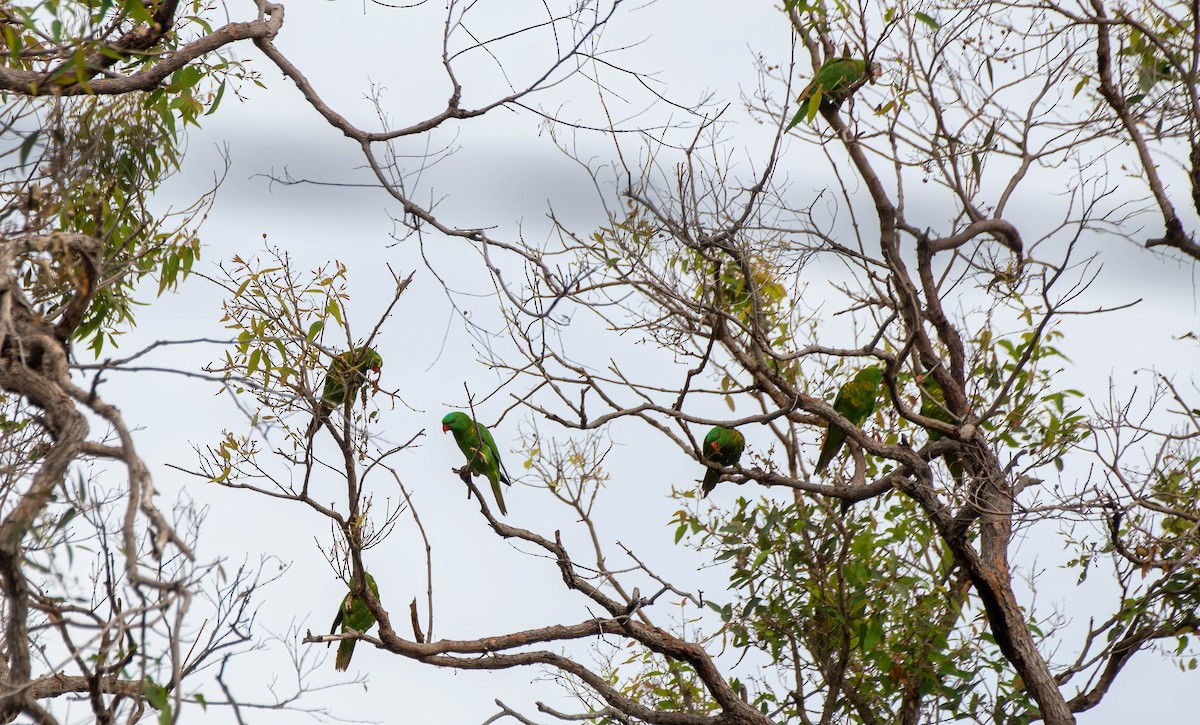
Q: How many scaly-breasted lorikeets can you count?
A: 7